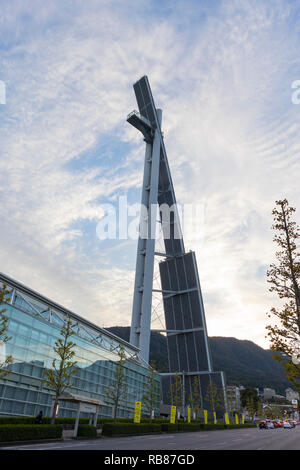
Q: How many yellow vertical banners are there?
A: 8